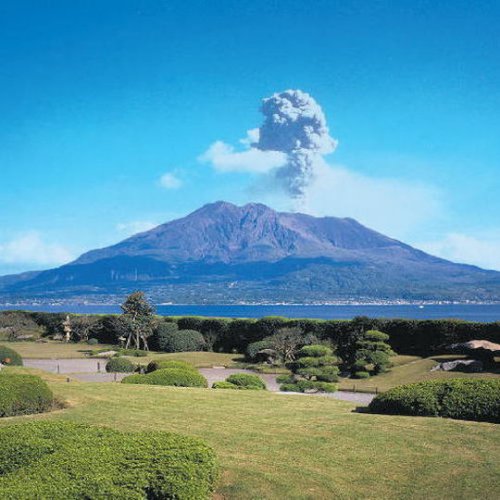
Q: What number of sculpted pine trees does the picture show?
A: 2